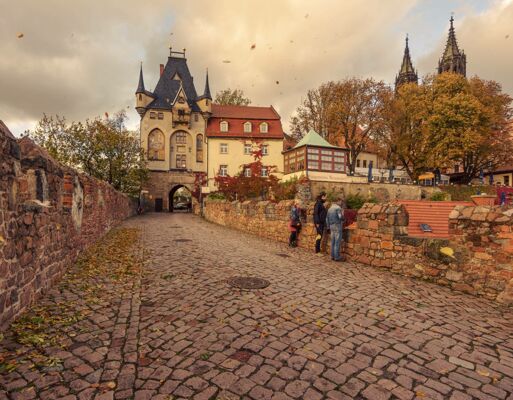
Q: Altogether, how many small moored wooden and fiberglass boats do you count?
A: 0